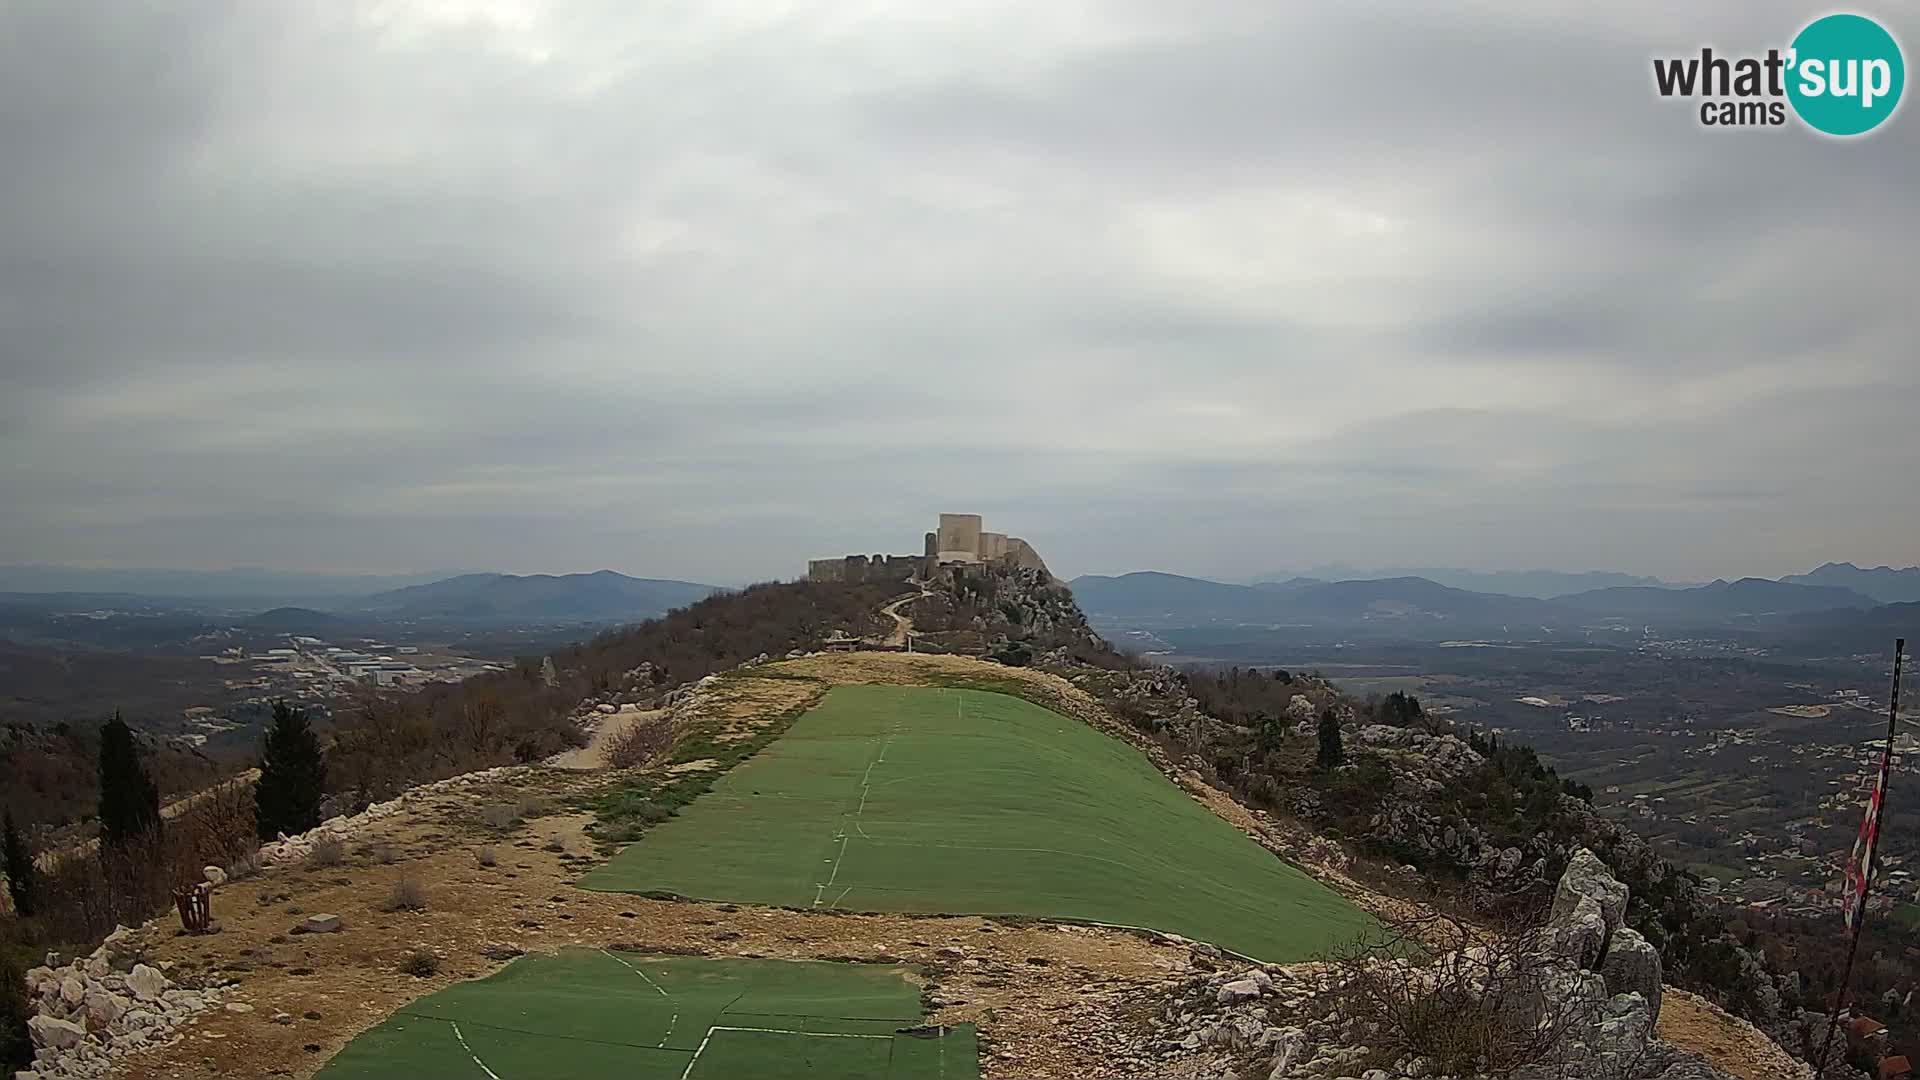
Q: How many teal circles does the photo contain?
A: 1